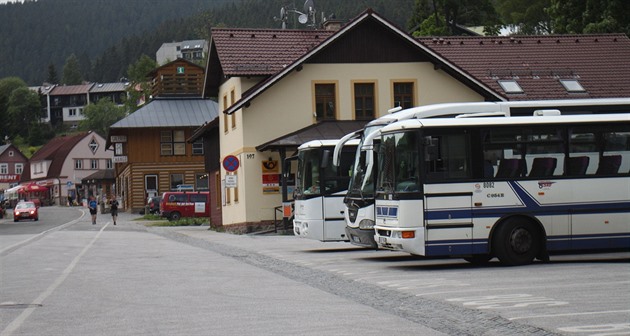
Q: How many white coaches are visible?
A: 3